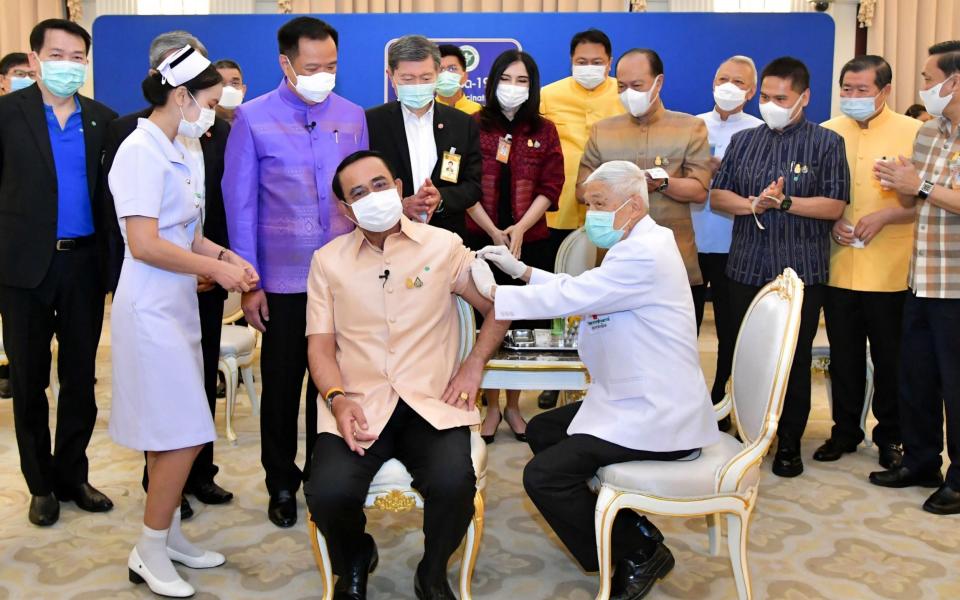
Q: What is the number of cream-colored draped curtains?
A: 3